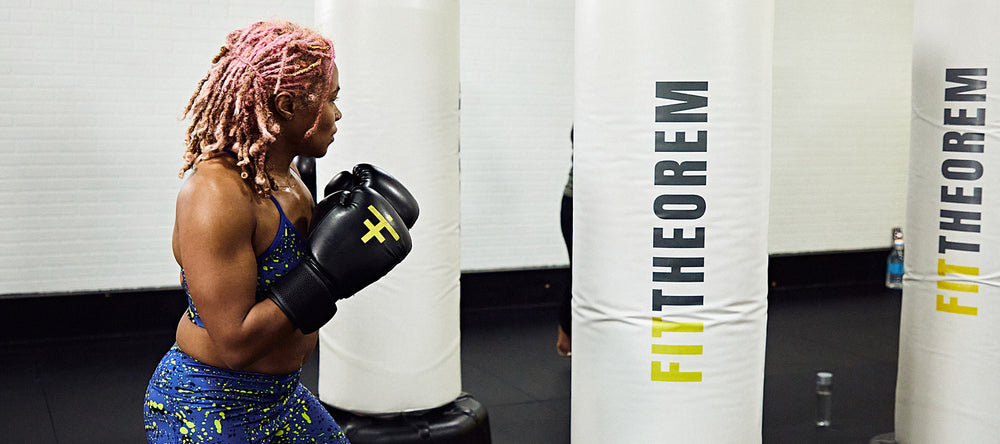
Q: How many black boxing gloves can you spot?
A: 2